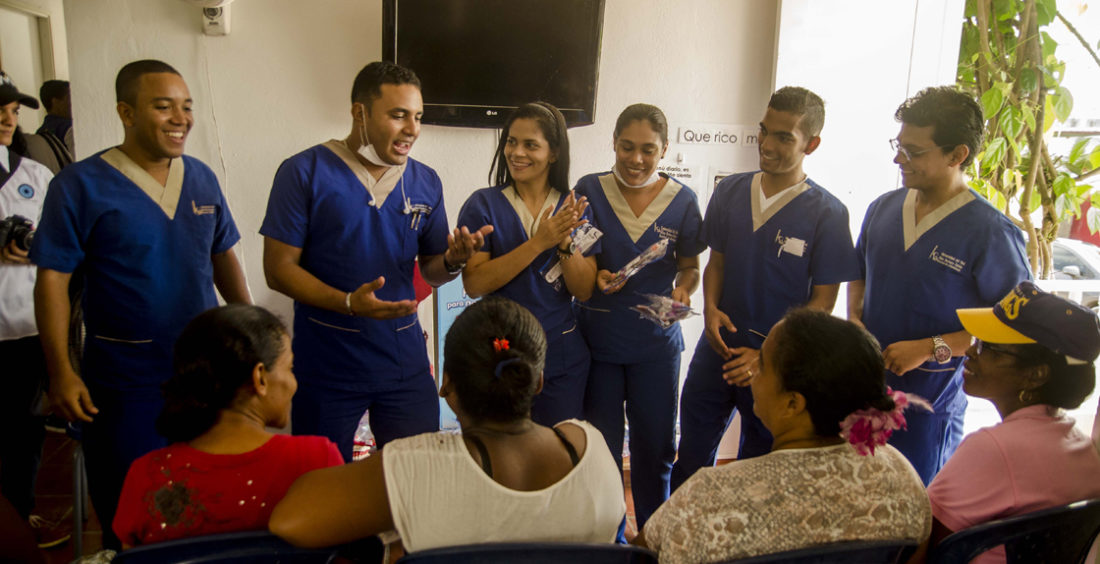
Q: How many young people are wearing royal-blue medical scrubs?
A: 6